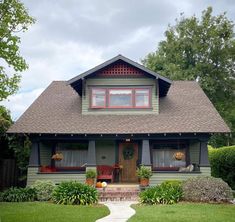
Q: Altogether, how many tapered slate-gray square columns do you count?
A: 4